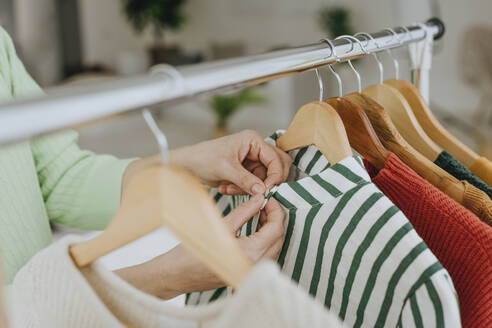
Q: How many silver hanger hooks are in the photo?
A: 6